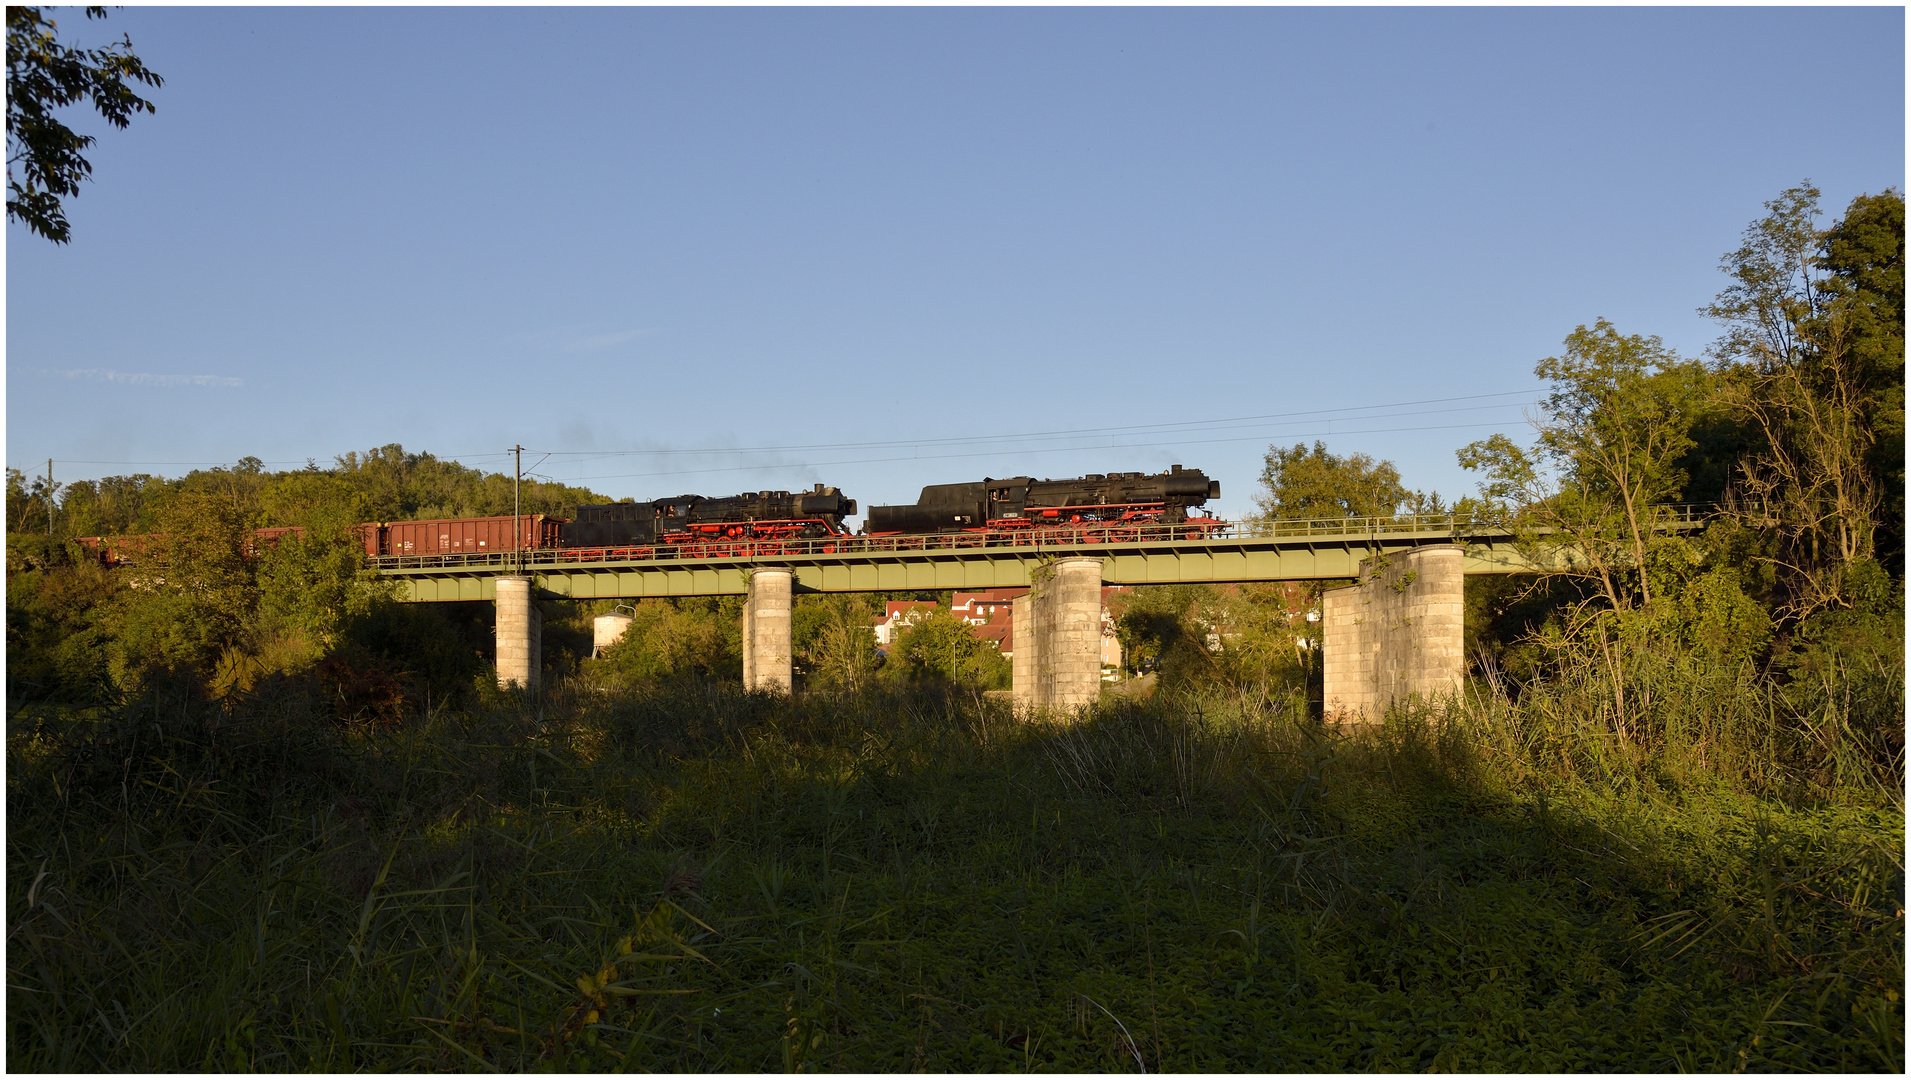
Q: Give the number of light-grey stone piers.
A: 4